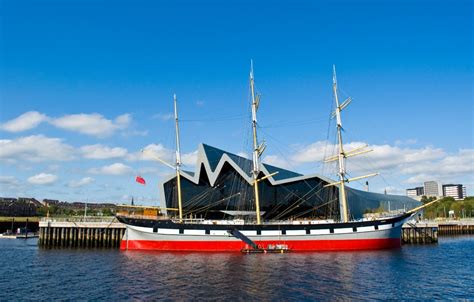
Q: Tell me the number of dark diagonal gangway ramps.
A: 1